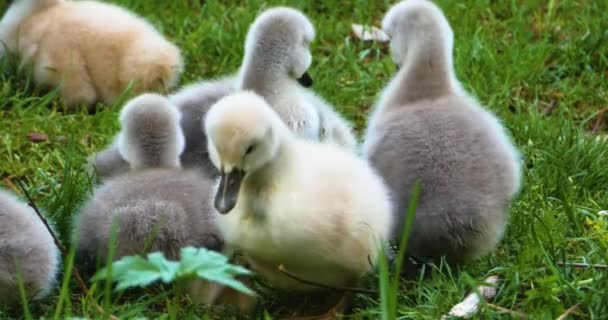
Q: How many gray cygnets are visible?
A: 4